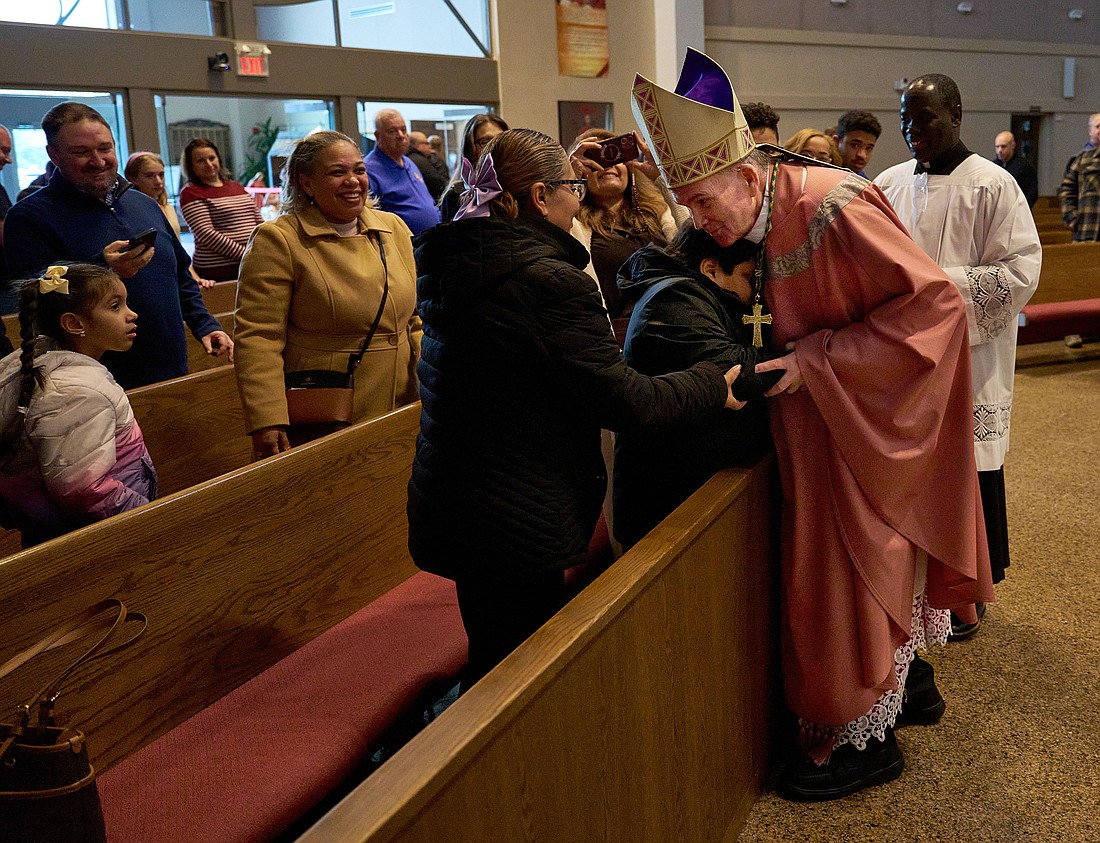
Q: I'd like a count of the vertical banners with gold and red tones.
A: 1